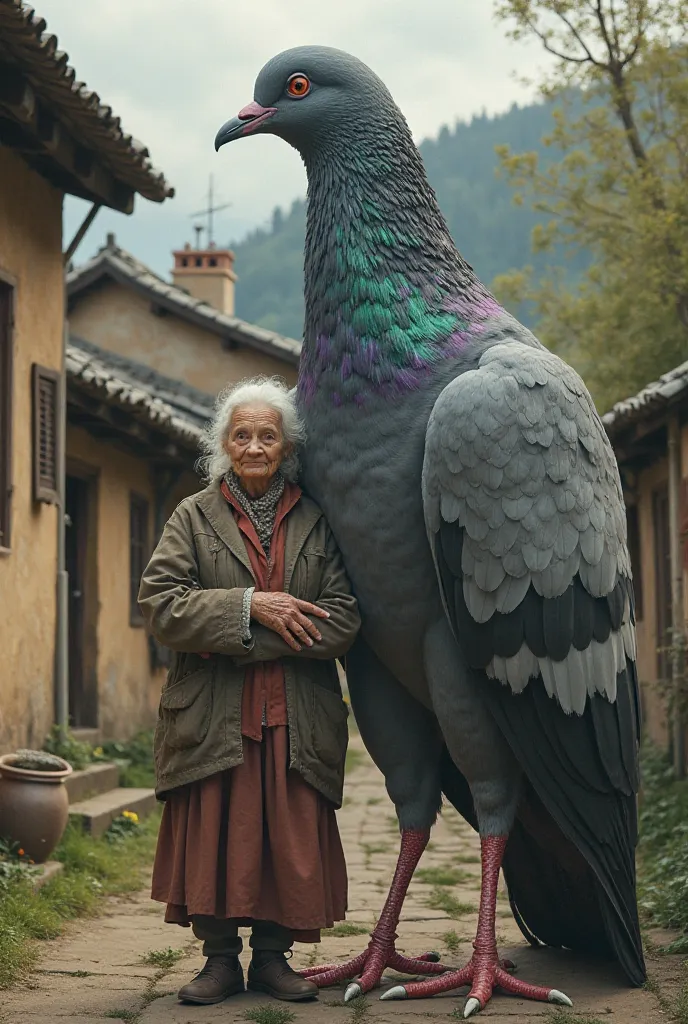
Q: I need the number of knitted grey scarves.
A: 1